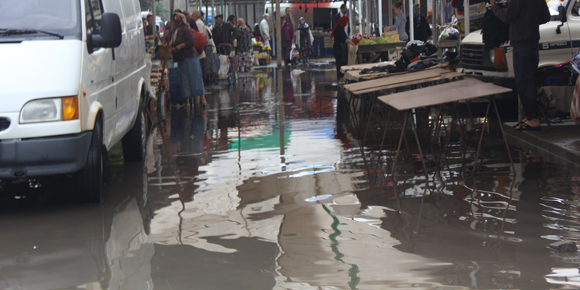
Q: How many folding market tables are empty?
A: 2